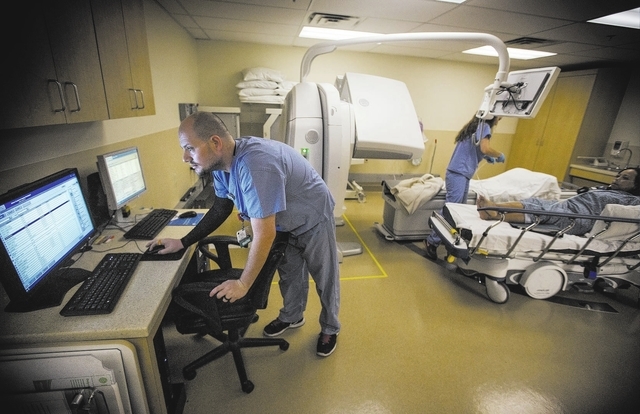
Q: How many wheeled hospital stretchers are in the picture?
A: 1